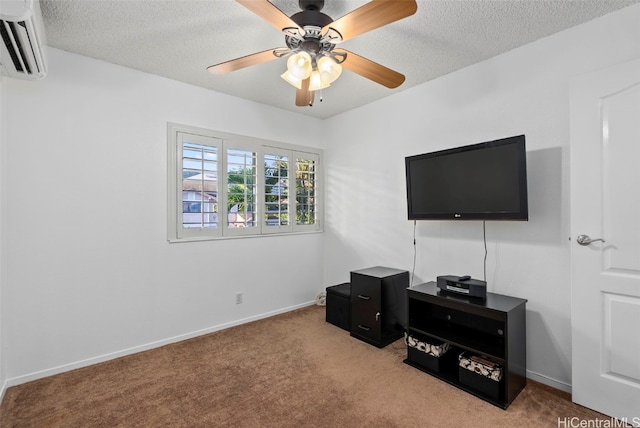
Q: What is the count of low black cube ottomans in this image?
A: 1